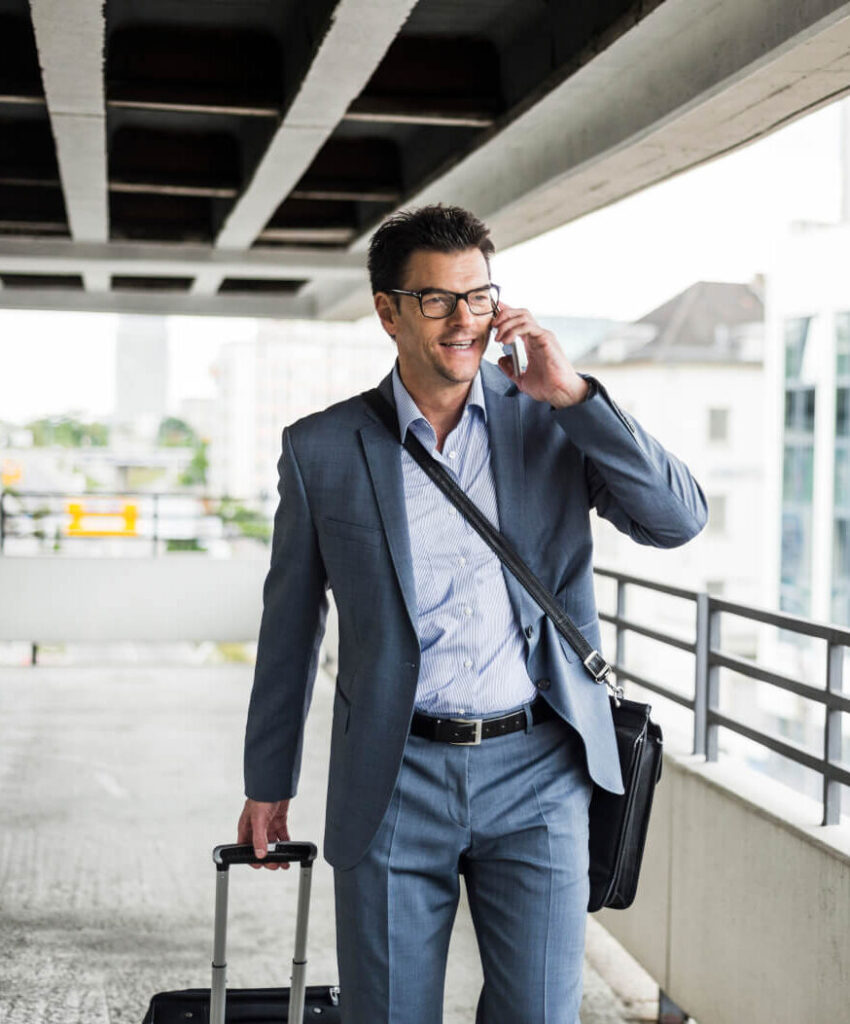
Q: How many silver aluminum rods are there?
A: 2